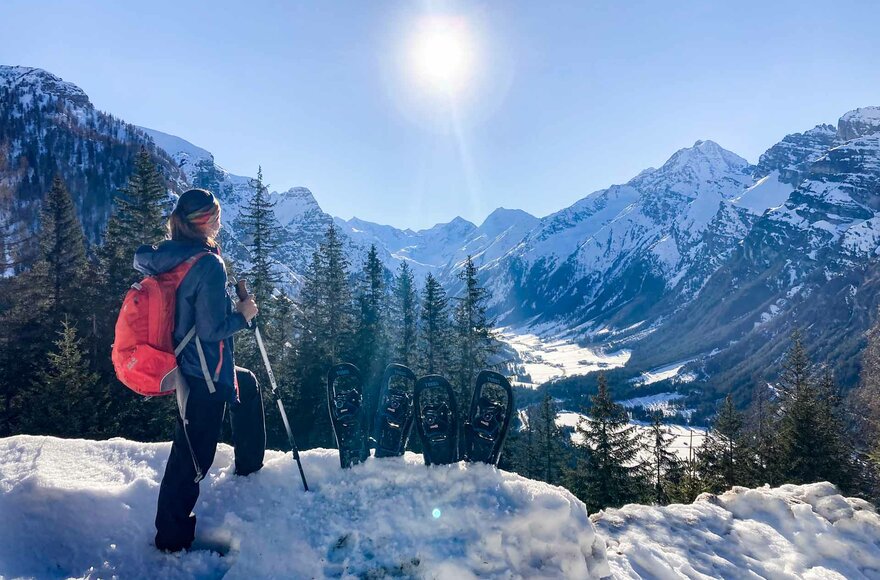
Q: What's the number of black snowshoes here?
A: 4